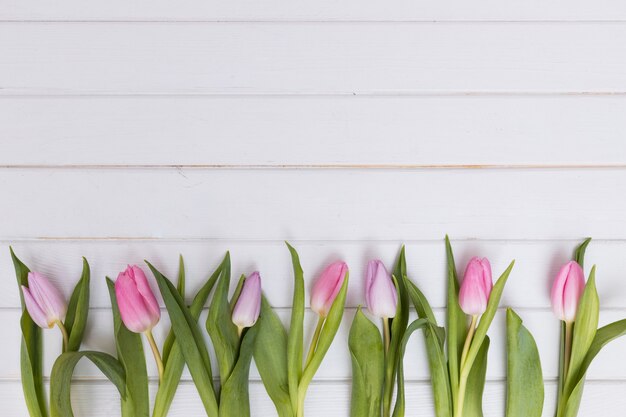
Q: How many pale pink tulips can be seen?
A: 3